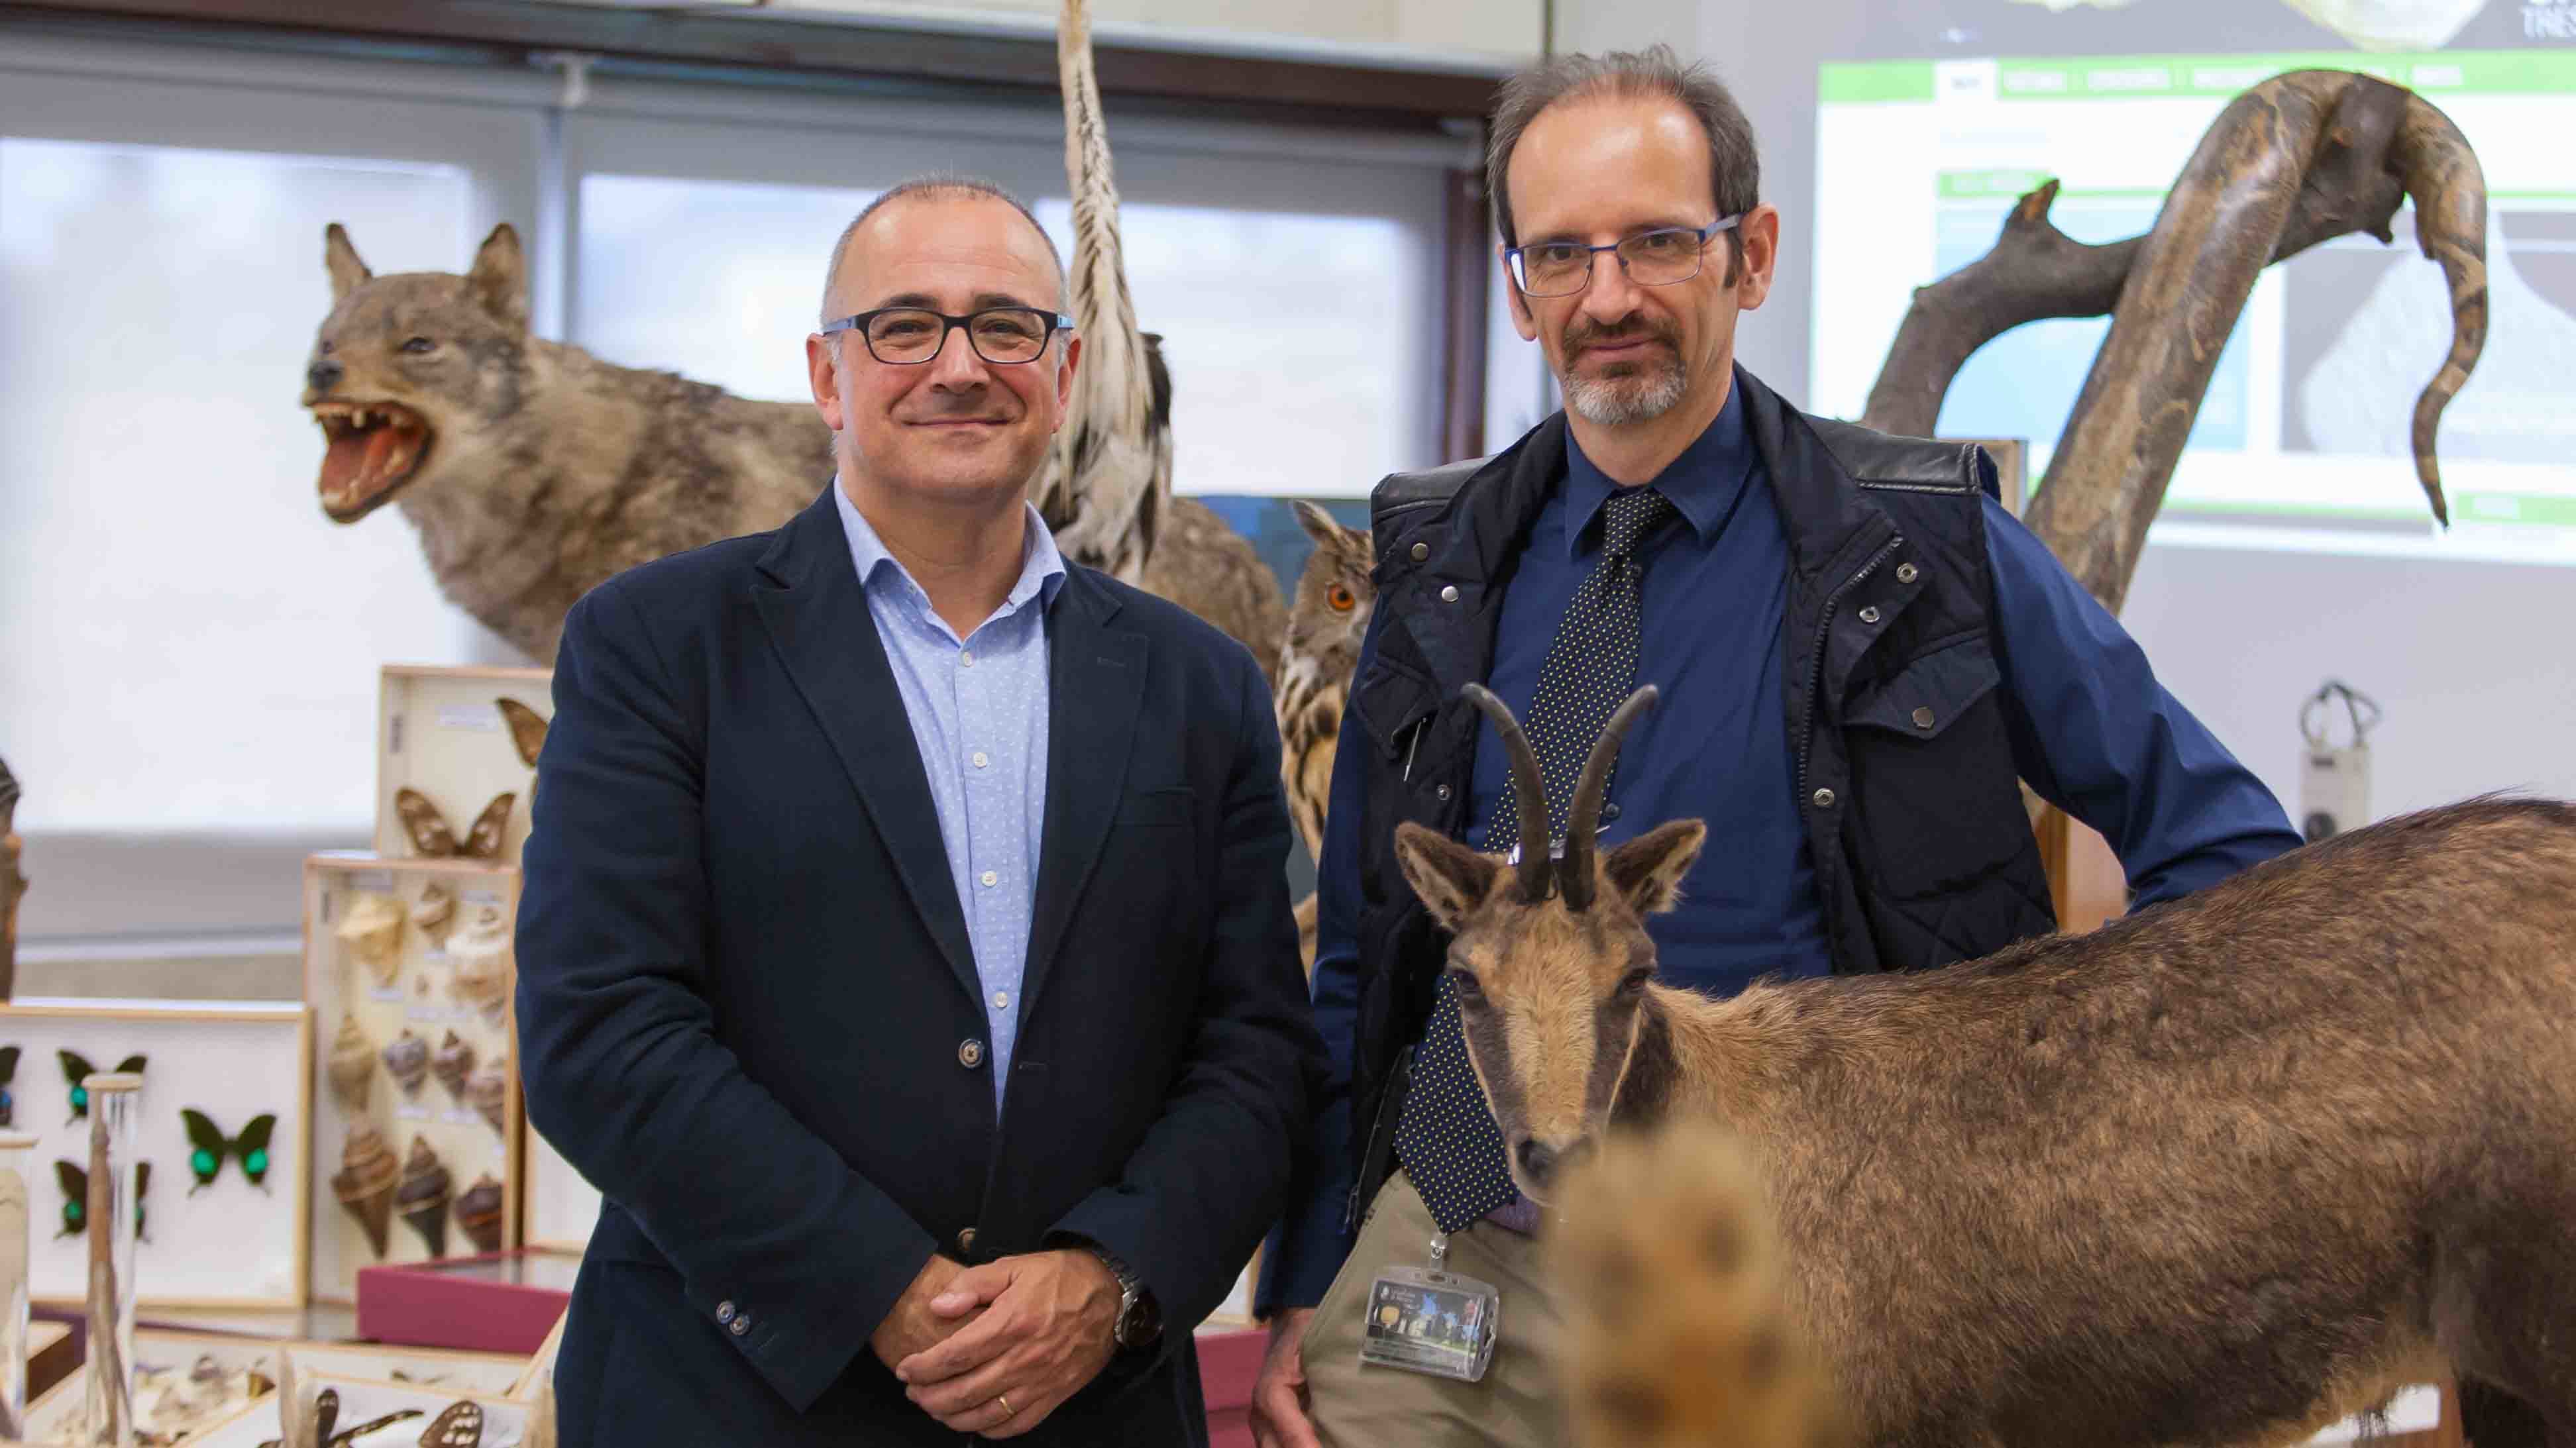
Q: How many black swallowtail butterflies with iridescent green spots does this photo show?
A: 3